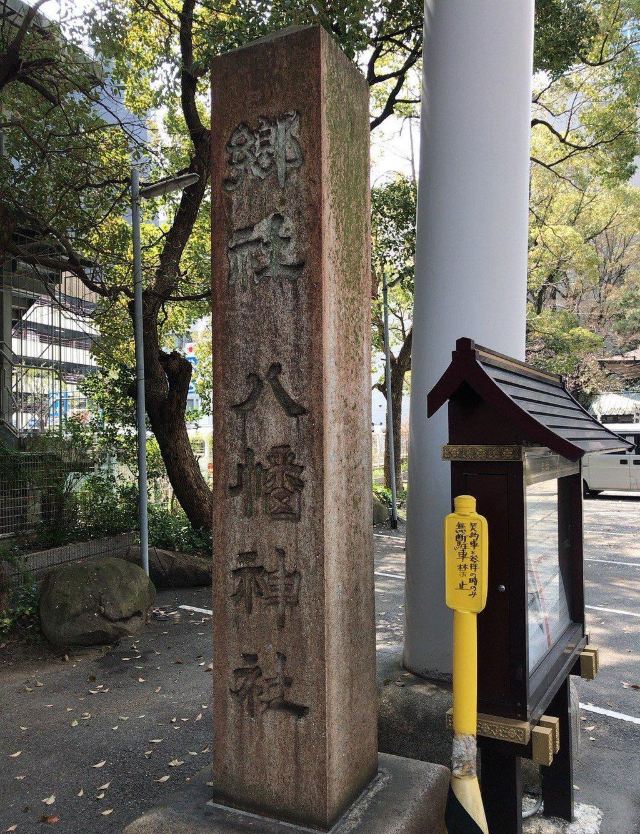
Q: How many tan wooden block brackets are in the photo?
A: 4